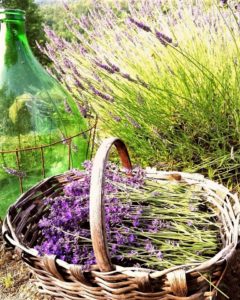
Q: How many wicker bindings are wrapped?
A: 4